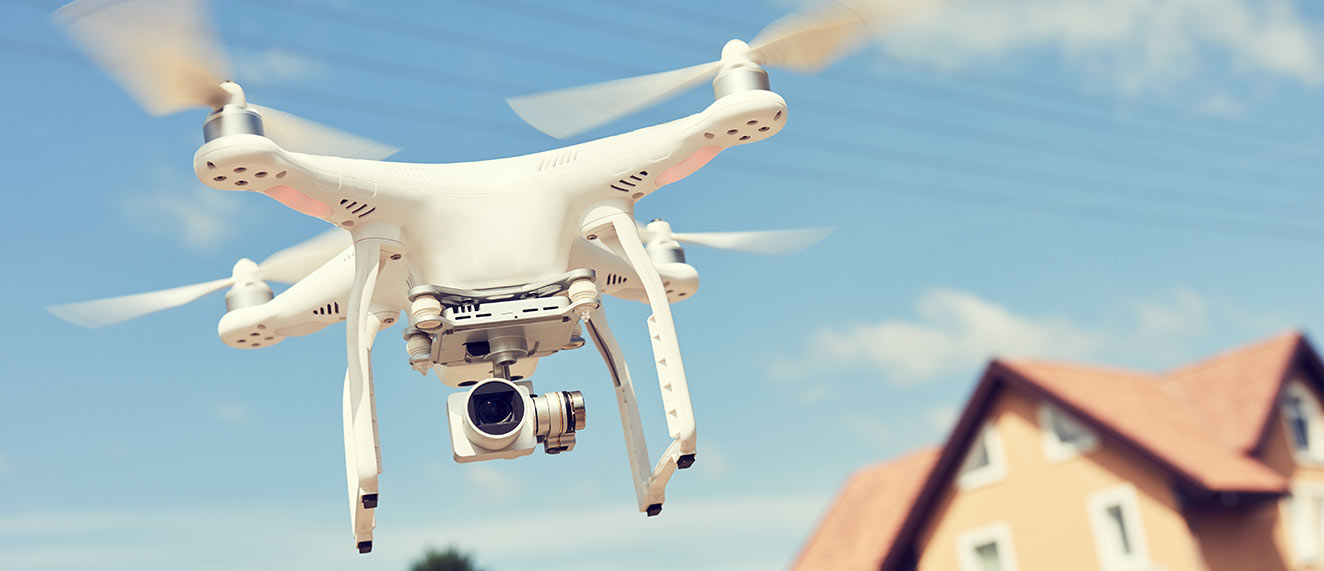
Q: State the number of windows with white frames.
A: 6